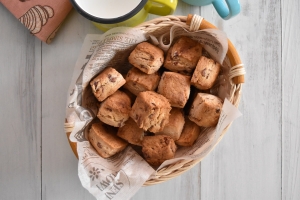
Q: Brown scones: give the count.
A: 14